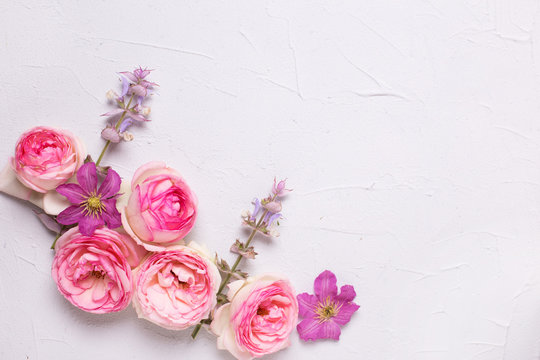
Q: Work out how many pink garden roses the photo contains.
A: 5